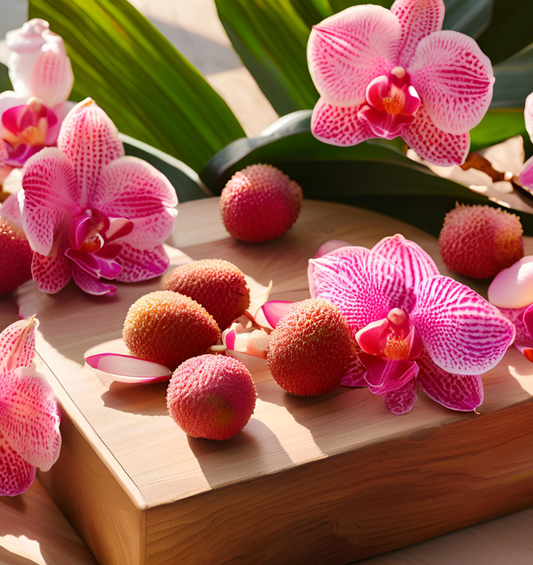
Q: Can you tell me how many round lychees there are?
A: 7